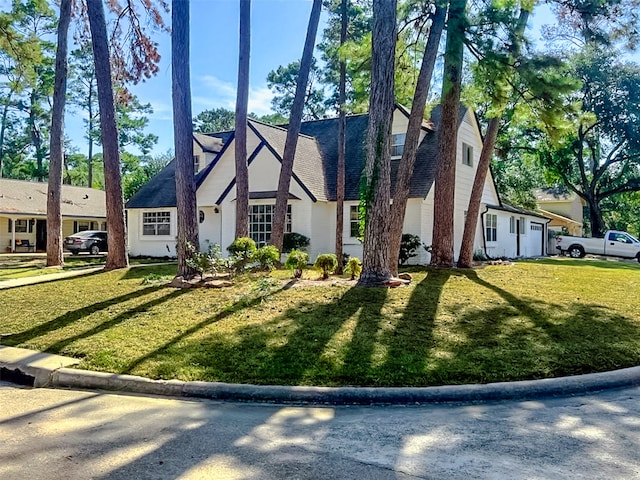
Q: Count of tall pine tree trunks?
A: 10